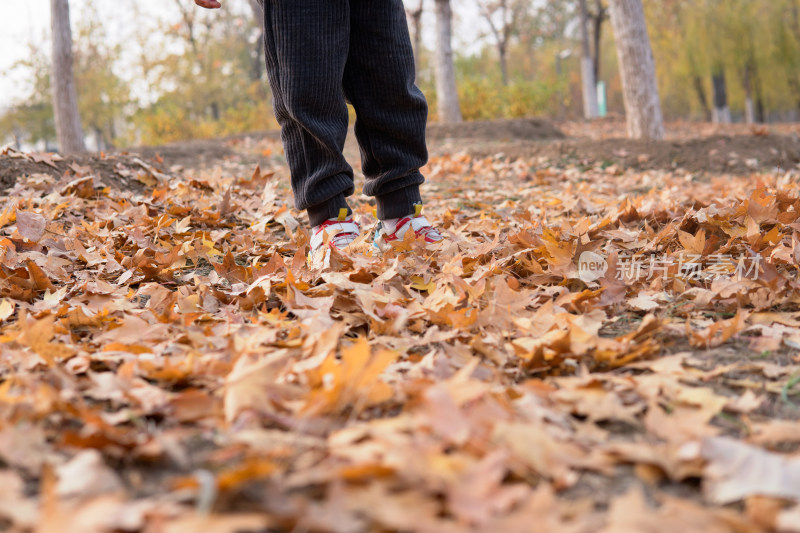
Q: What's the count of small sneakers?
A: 2